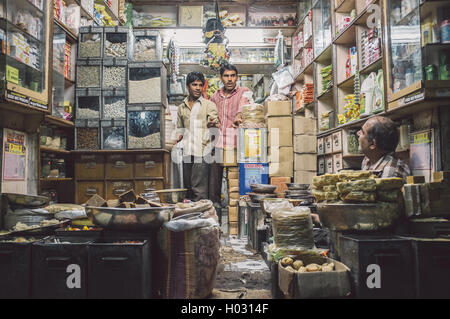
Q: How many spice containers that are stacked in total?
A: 11